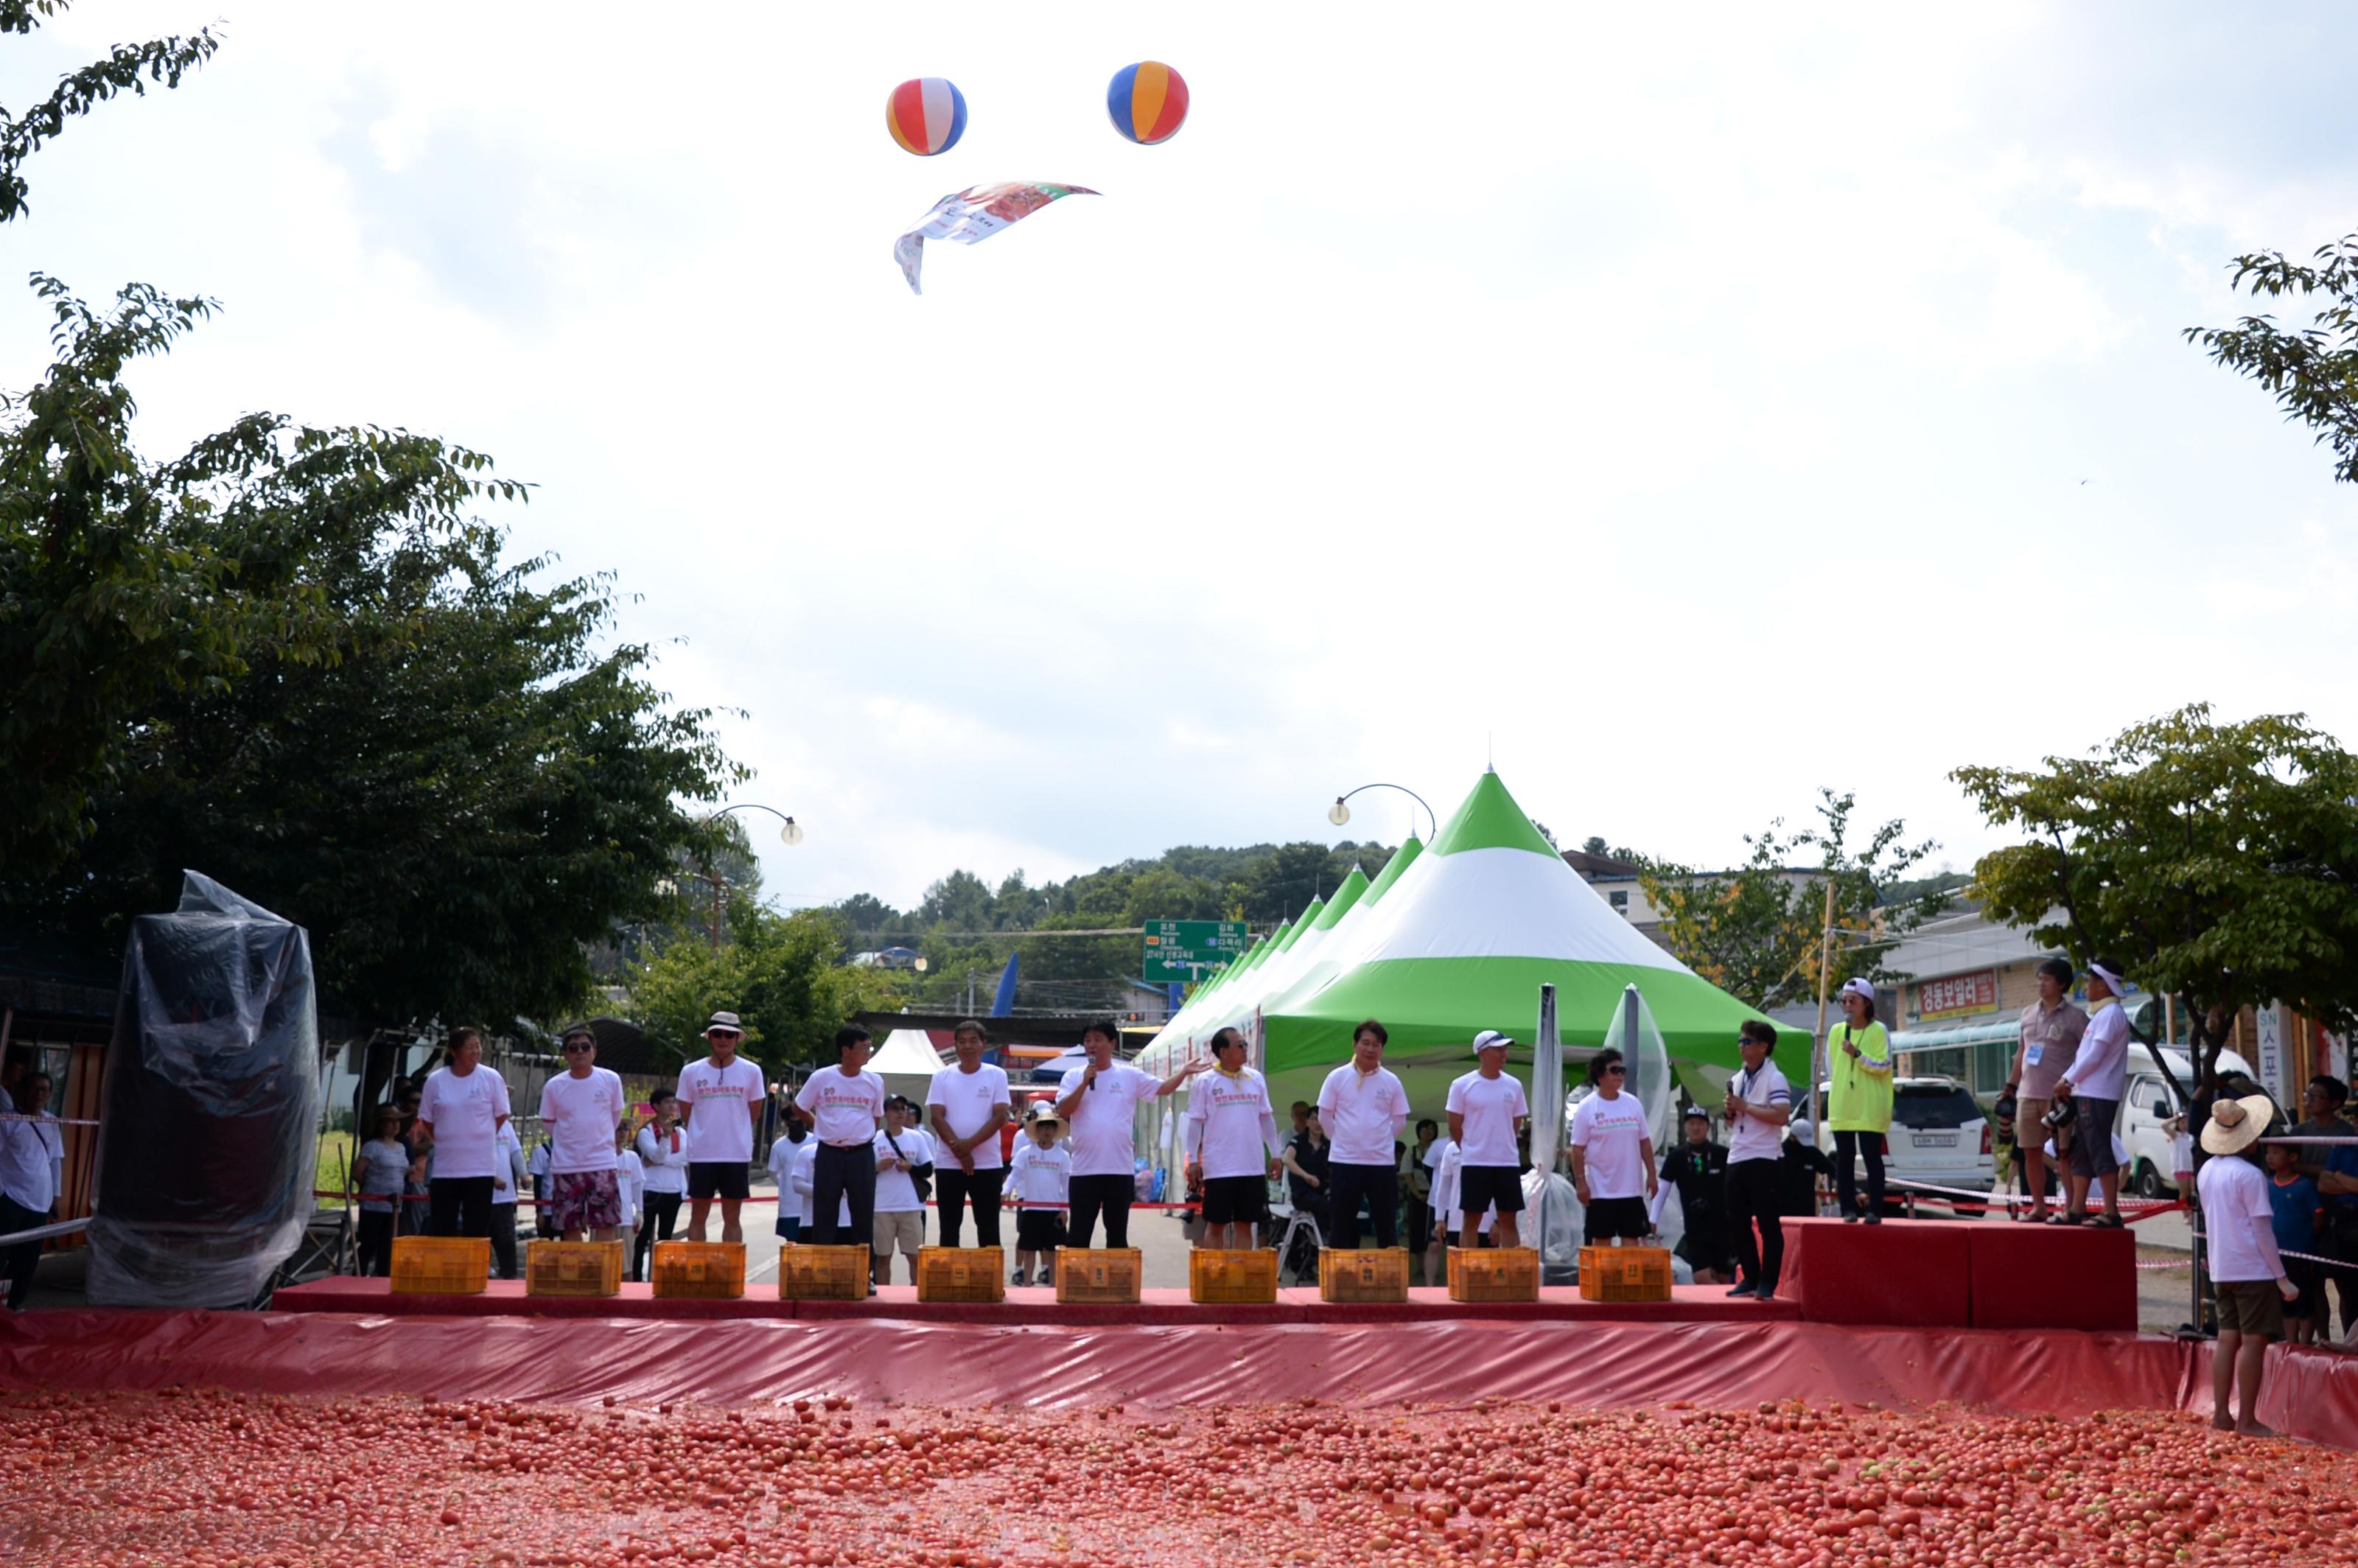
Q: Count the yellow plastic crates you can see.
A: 10